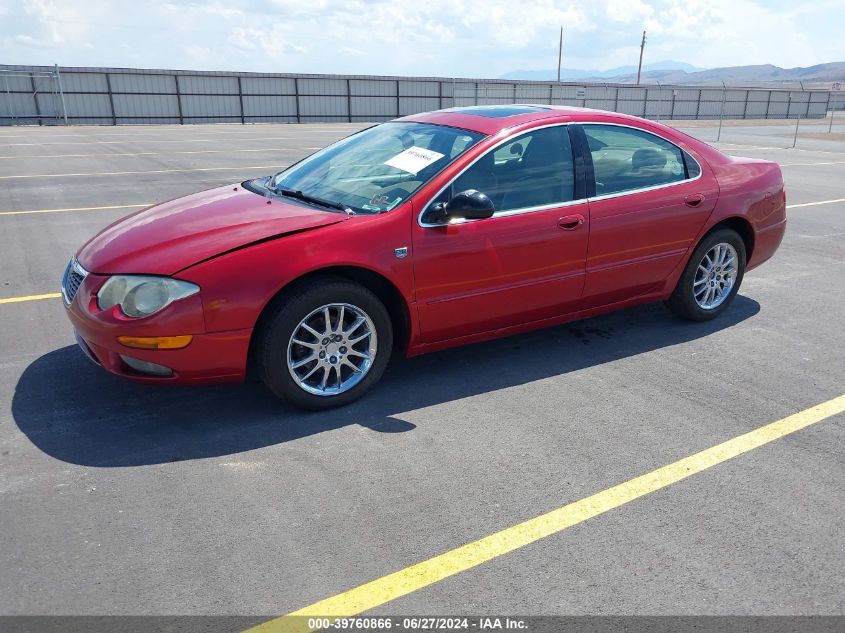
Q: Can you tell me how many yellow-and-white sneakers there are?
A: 0